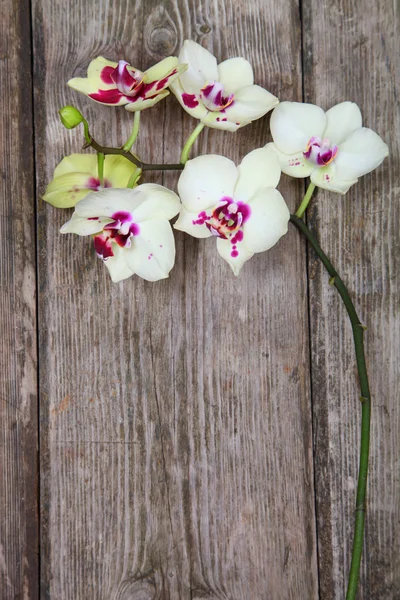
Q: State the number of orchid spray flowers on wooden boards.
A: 6